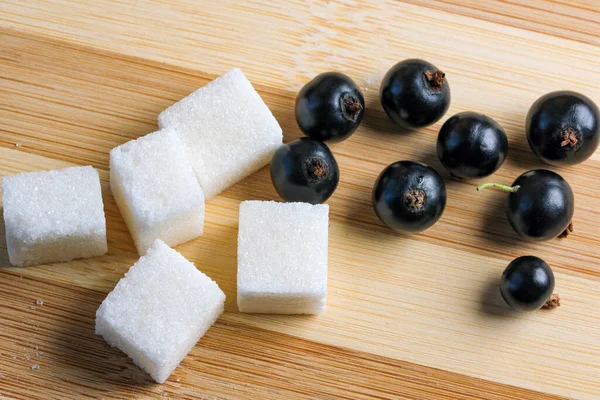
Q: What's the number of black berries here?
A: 8